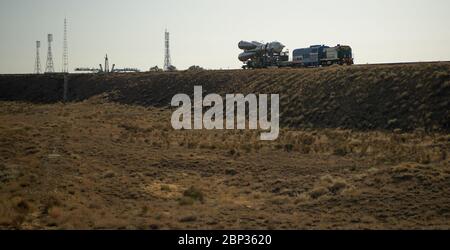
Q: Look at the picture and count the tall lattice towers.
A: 4